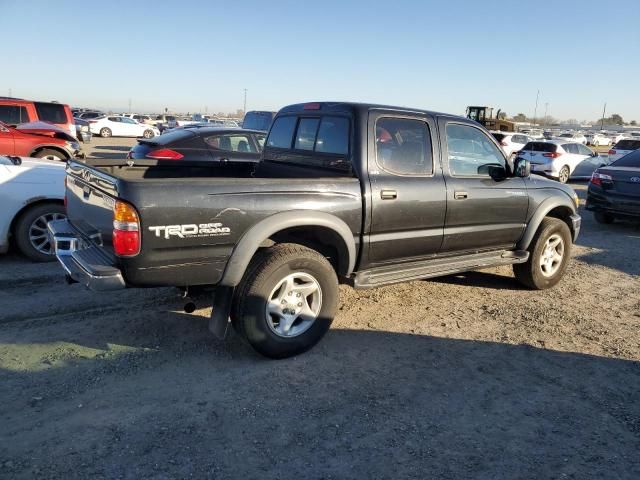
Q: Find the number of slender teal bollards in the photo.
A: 0